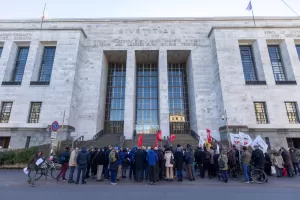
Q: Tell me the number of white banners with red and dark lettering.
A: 2